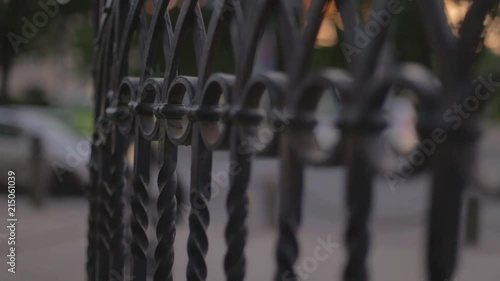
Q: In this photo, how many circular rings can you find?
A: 7